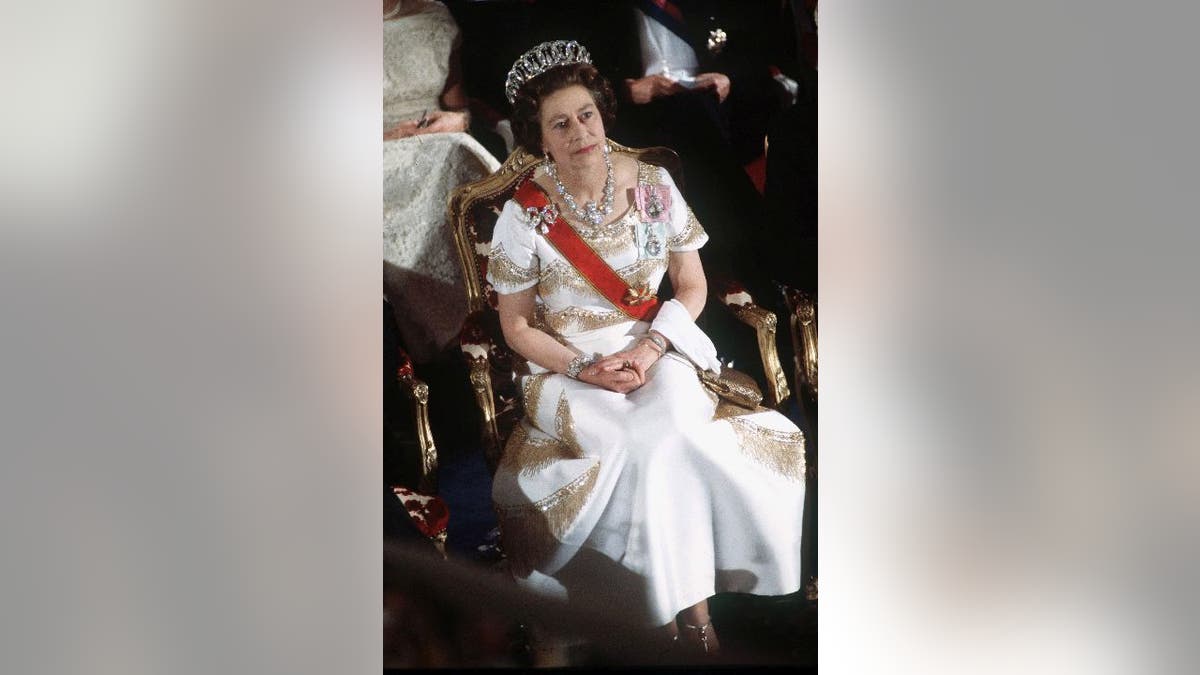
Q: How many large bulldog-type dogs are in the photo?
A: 0